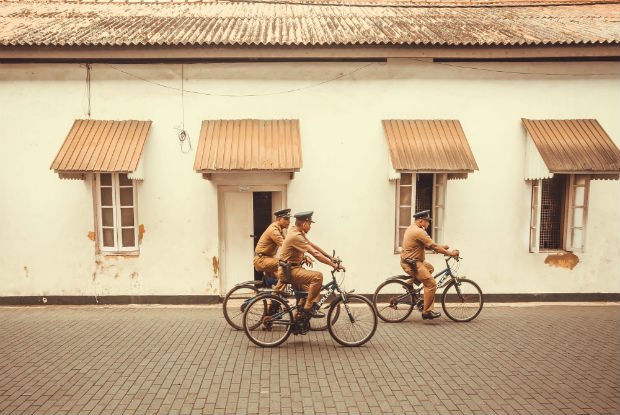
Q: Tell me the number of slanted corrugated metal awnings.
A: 4